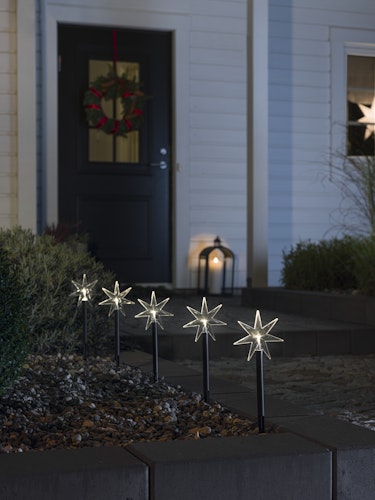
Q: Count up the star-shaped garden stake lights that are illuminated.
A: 5